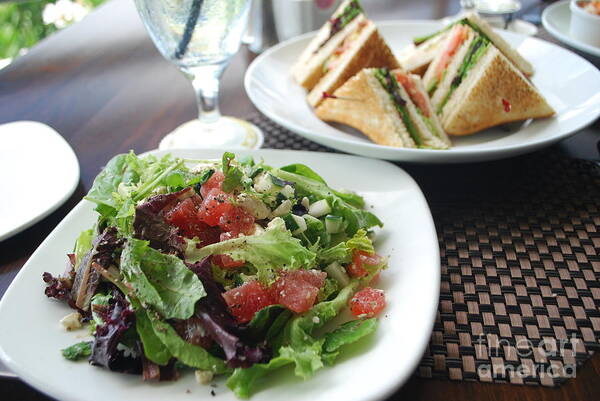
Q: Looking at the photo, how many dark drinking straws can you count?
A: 1